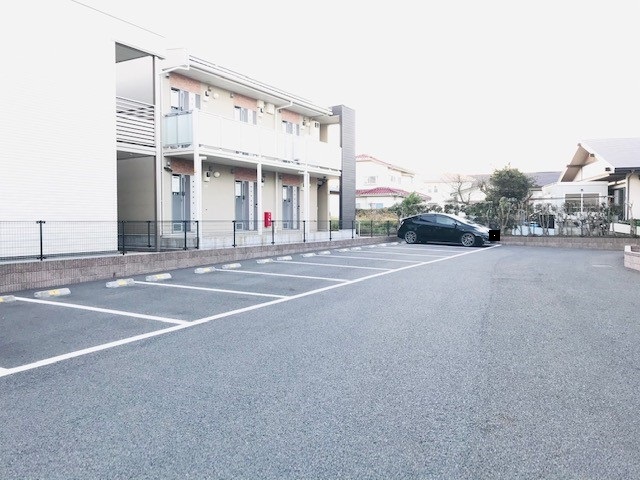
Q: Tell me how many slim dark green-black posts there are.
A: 12